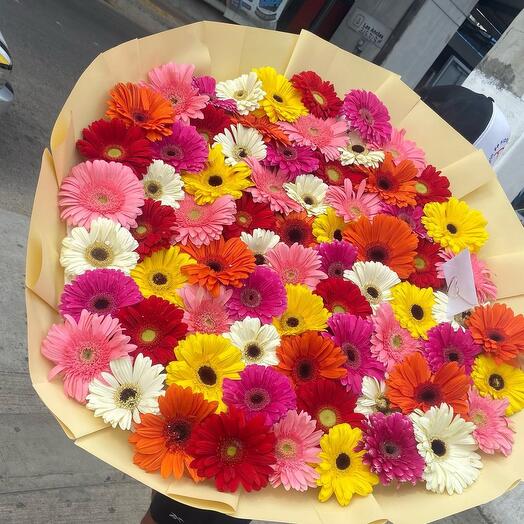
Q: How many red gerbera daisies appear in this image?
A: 12